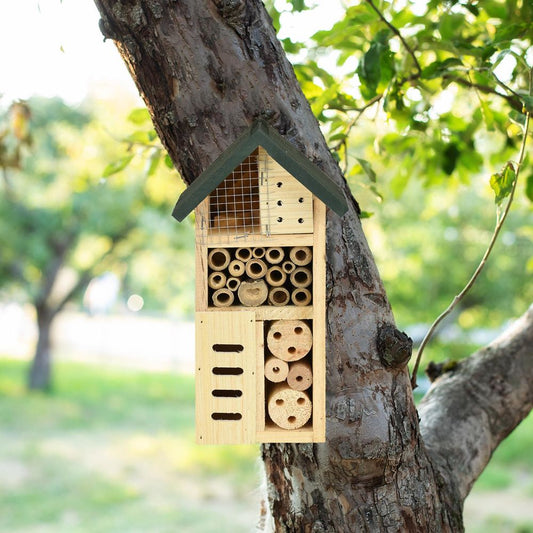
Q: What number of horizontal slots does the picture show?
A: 4